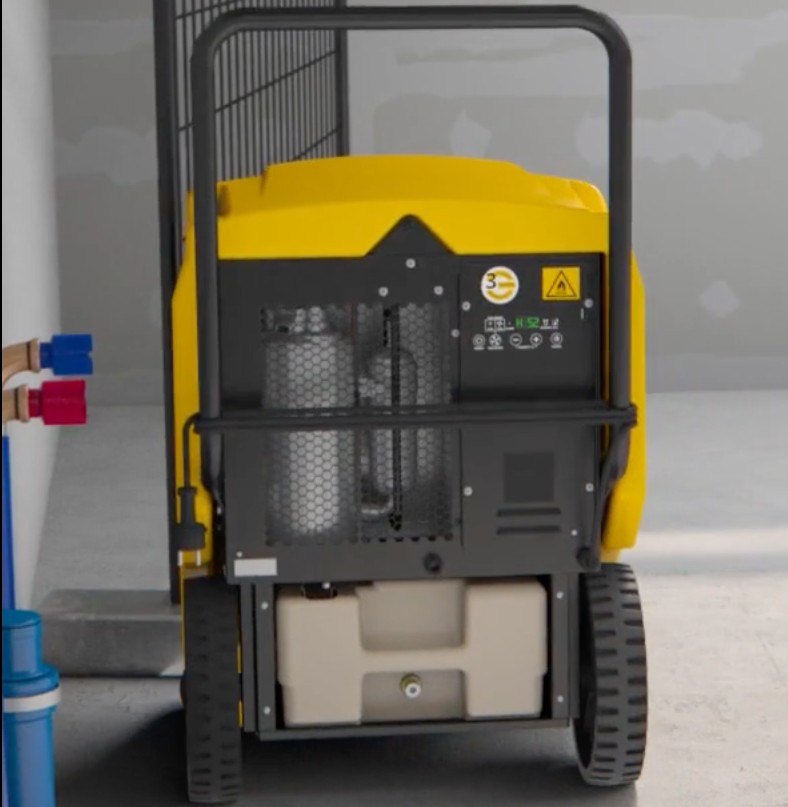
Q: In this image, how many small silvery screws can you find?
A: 14